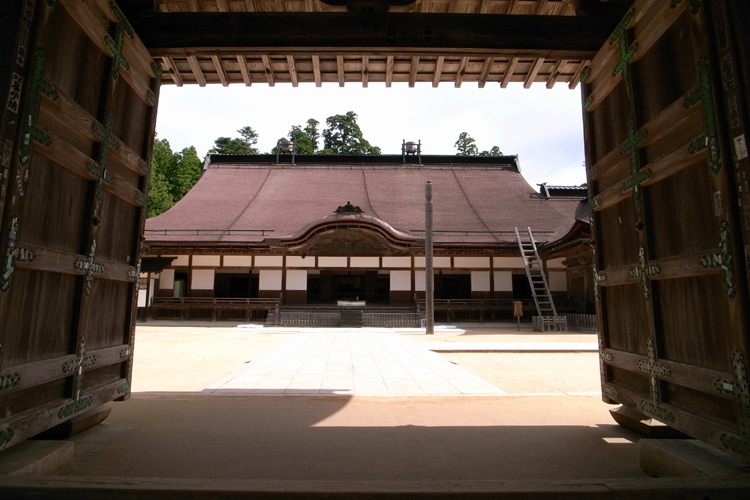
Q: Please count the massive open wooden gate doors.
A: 2